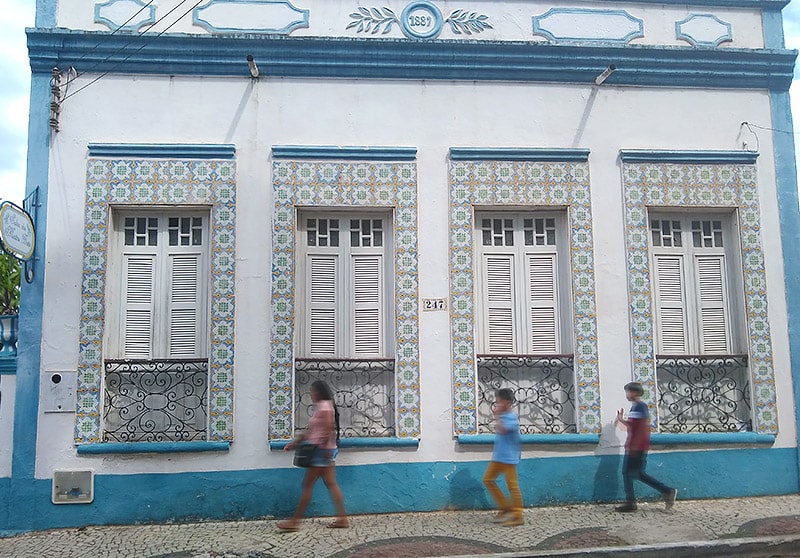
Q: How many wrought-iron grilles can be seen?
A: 4